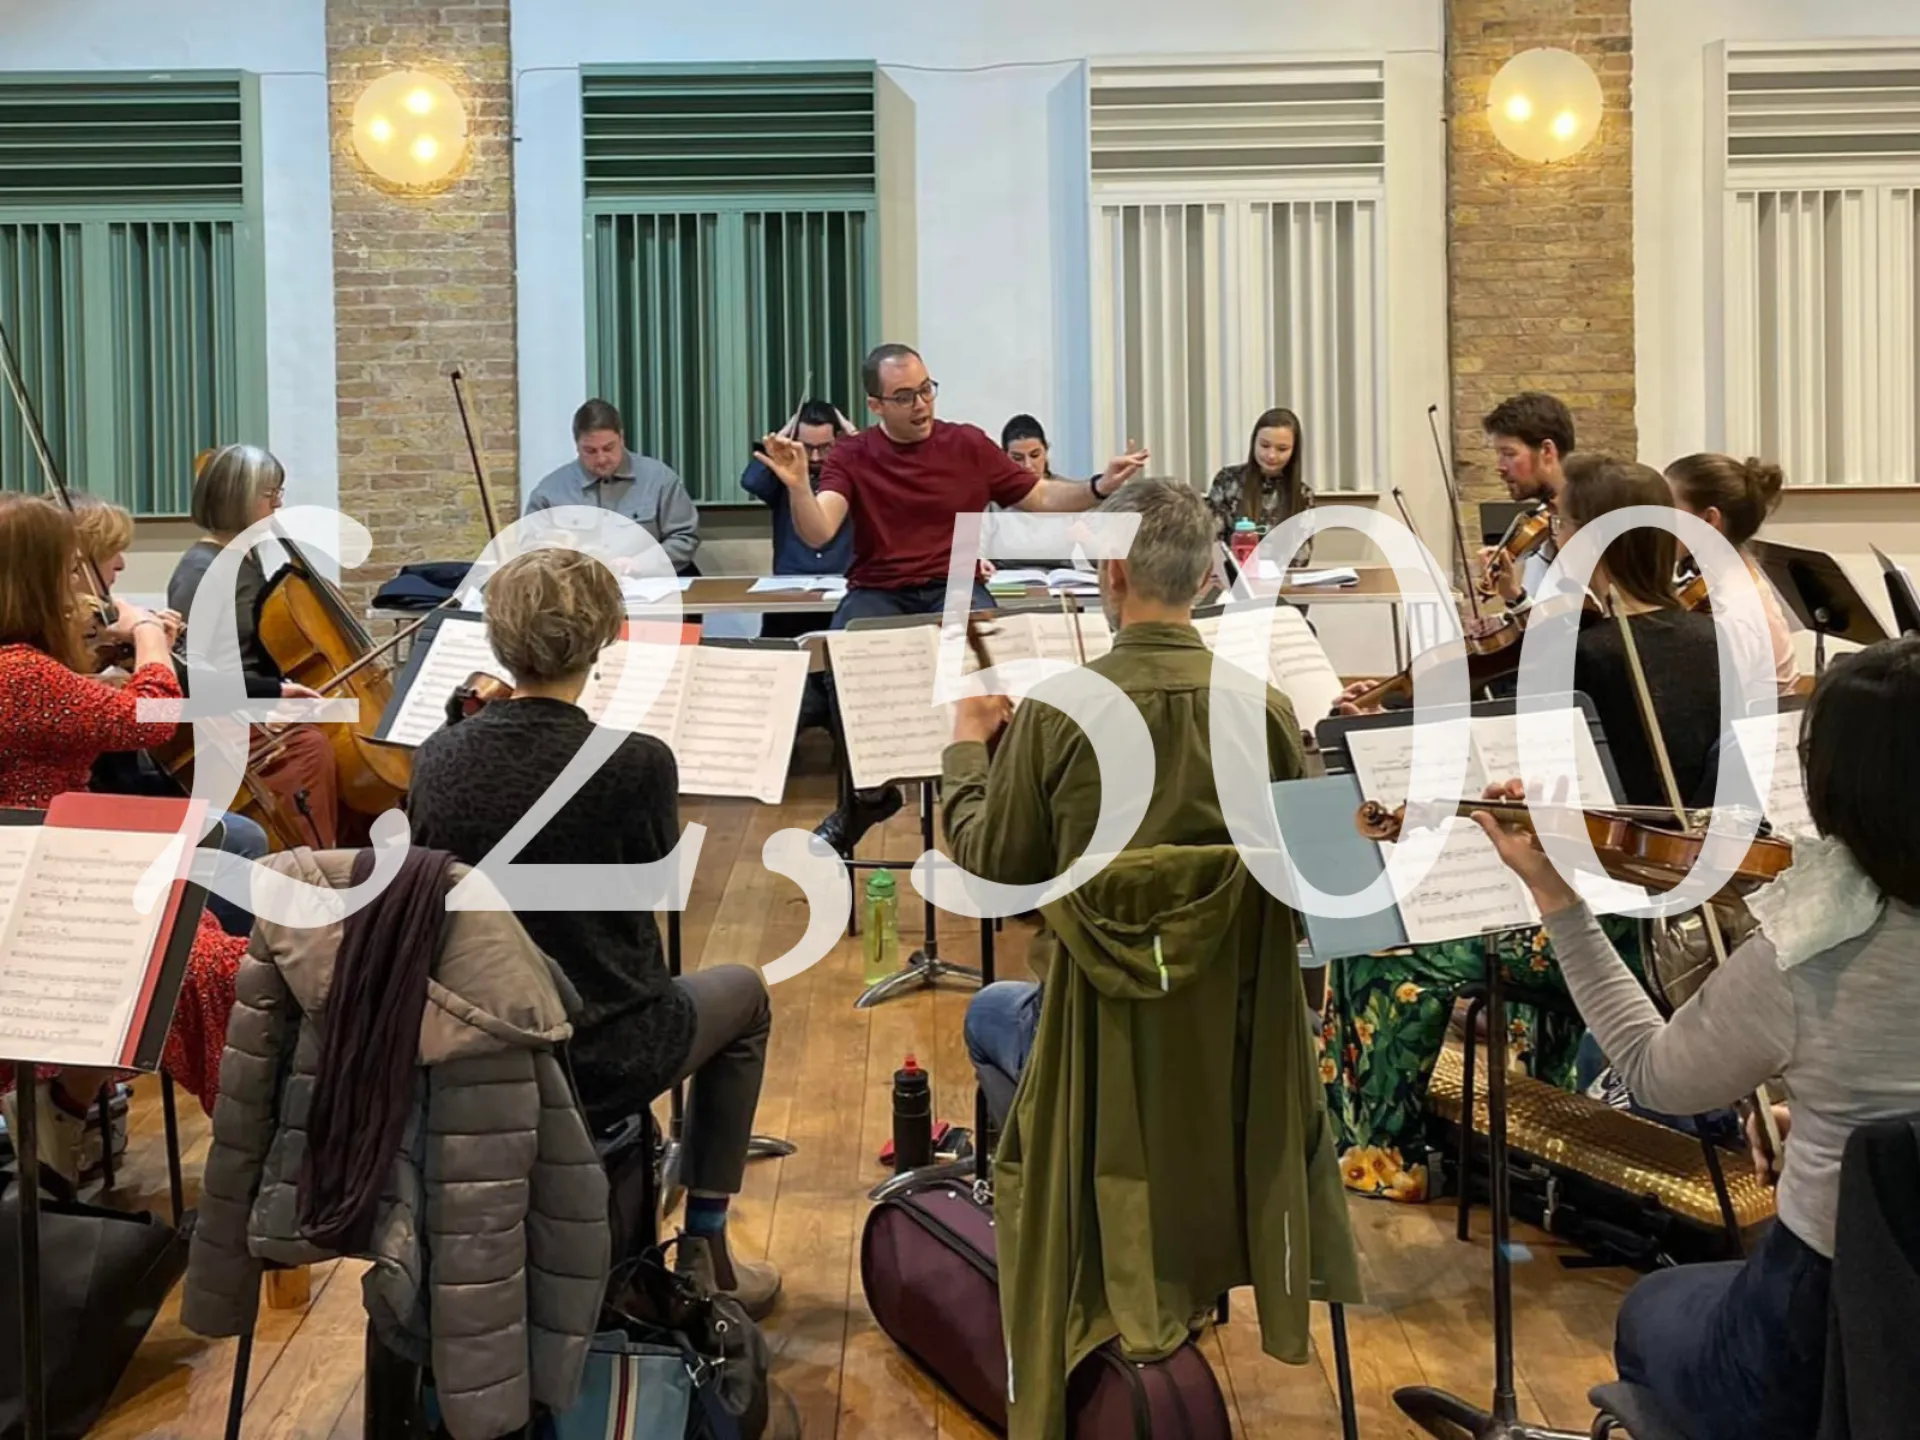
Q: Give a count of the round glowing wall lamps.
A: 2